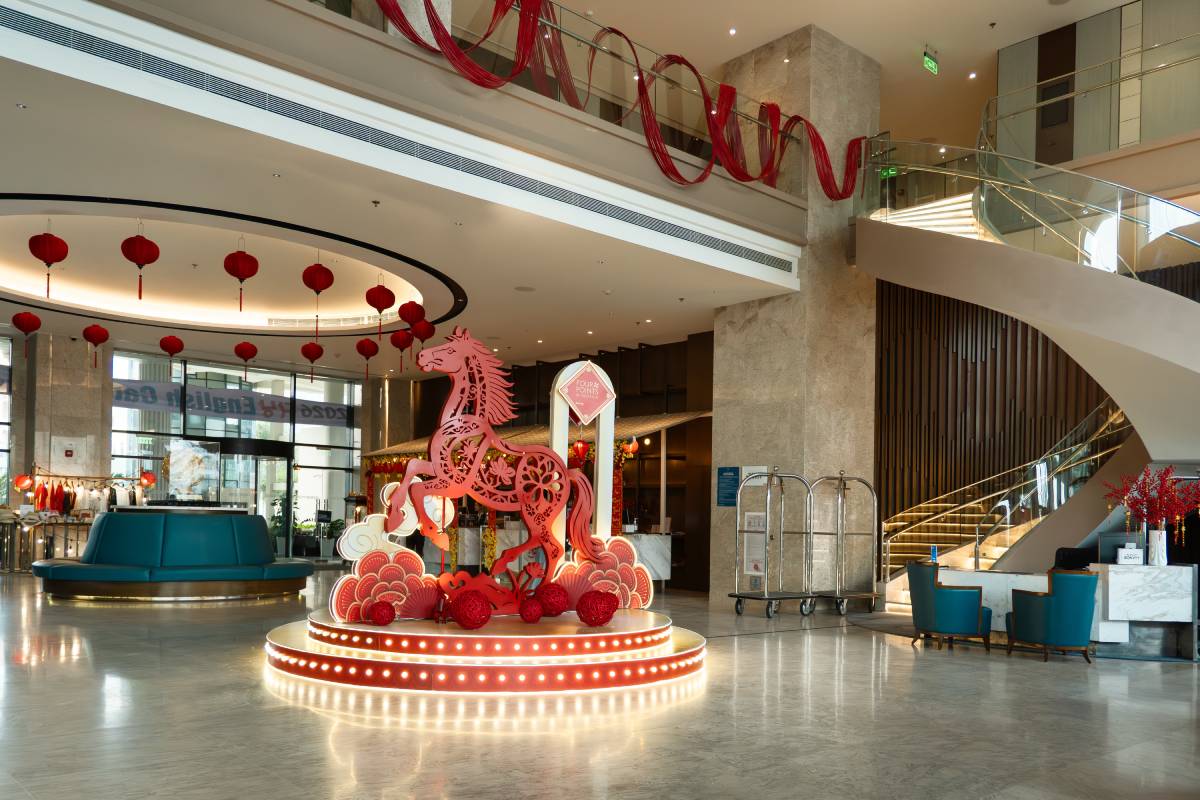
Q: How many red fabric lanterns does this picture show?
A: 14